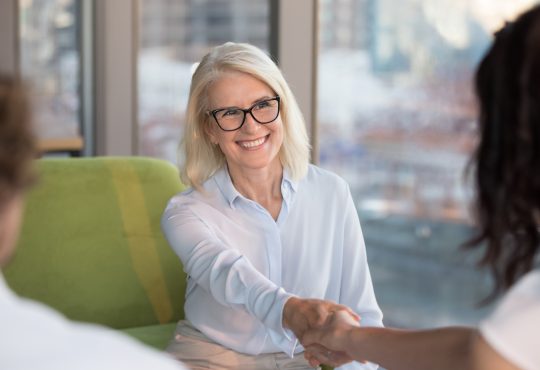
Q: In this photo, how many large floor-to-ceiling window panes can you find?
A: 3